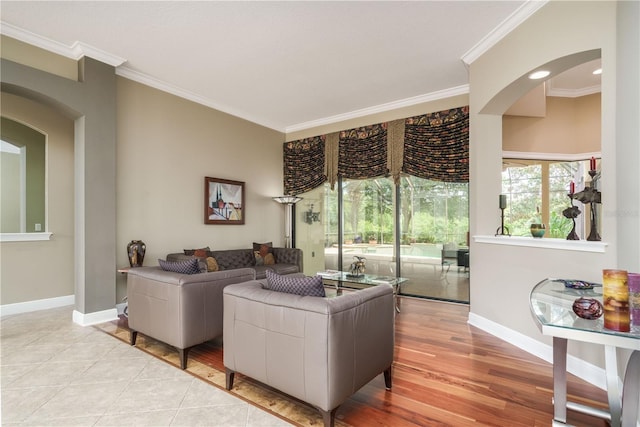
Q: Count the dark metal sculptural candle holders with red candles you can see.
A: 2